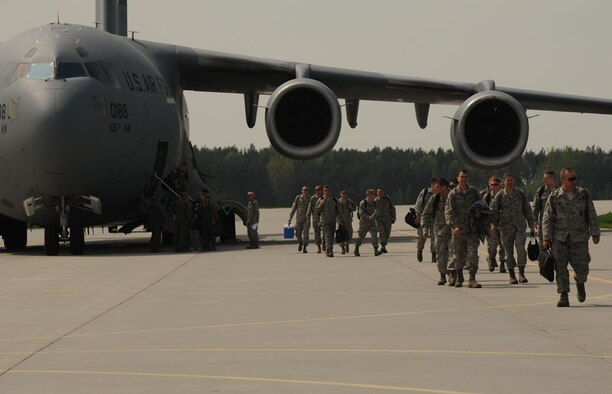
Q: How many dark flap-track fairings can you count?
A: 3